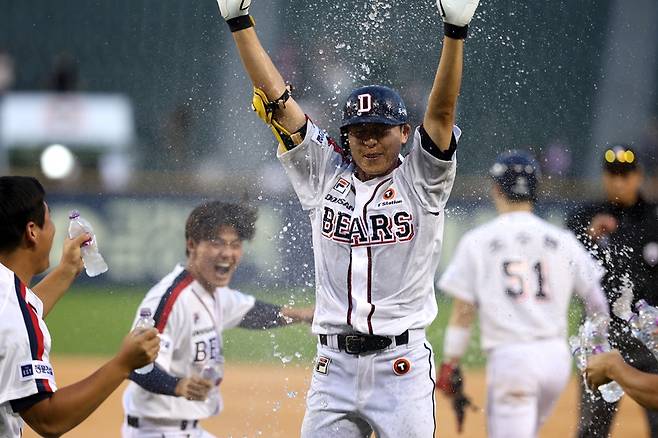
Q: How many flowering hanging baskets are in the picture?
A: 0